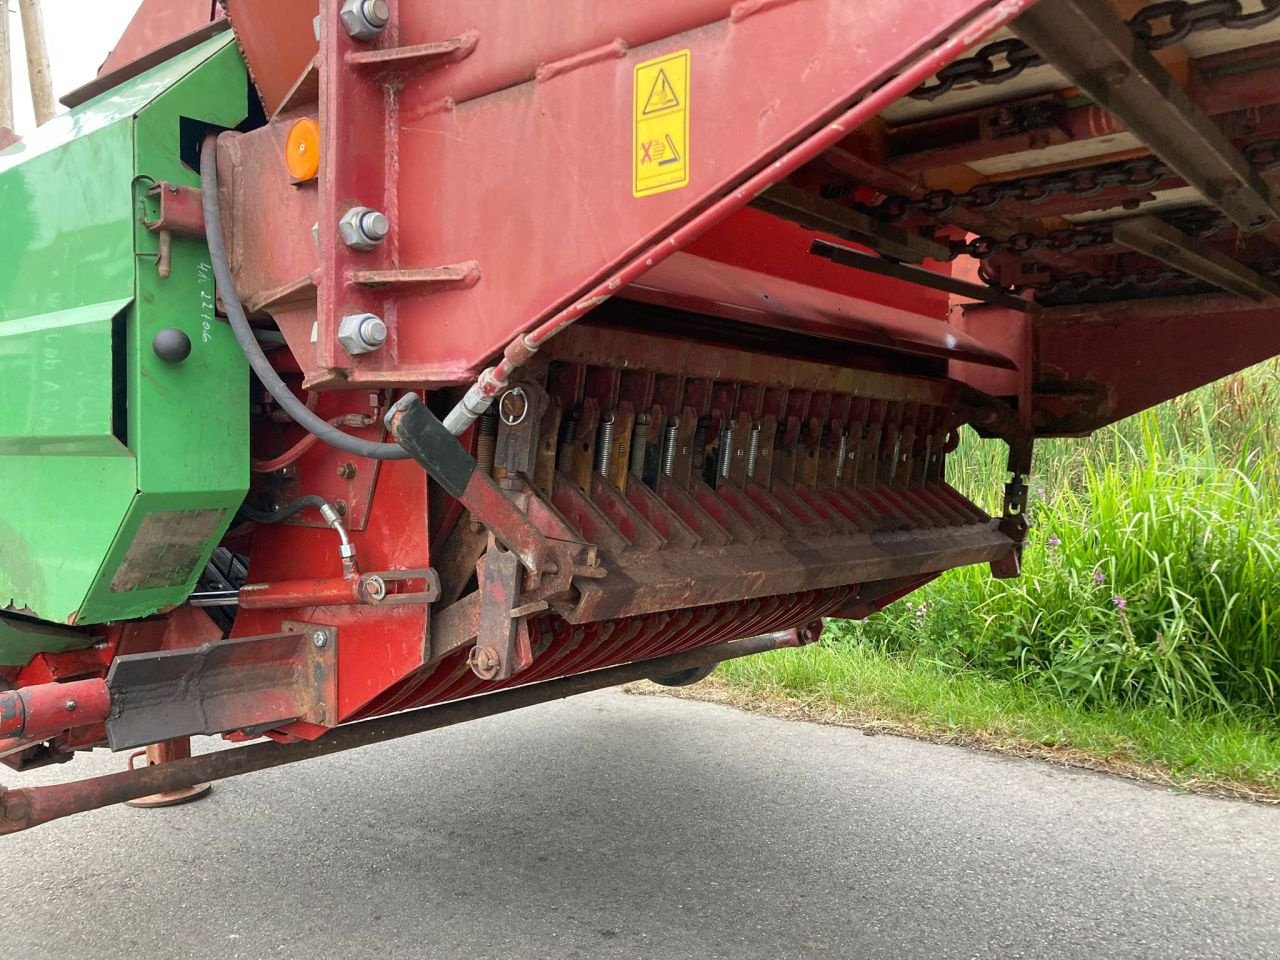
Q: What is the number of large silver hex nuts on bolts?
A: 3